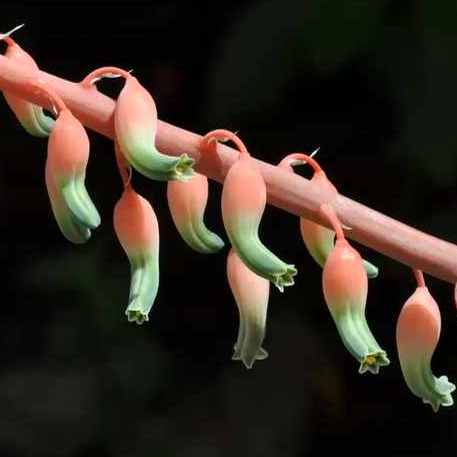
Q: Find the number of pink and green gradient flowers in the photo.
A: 11